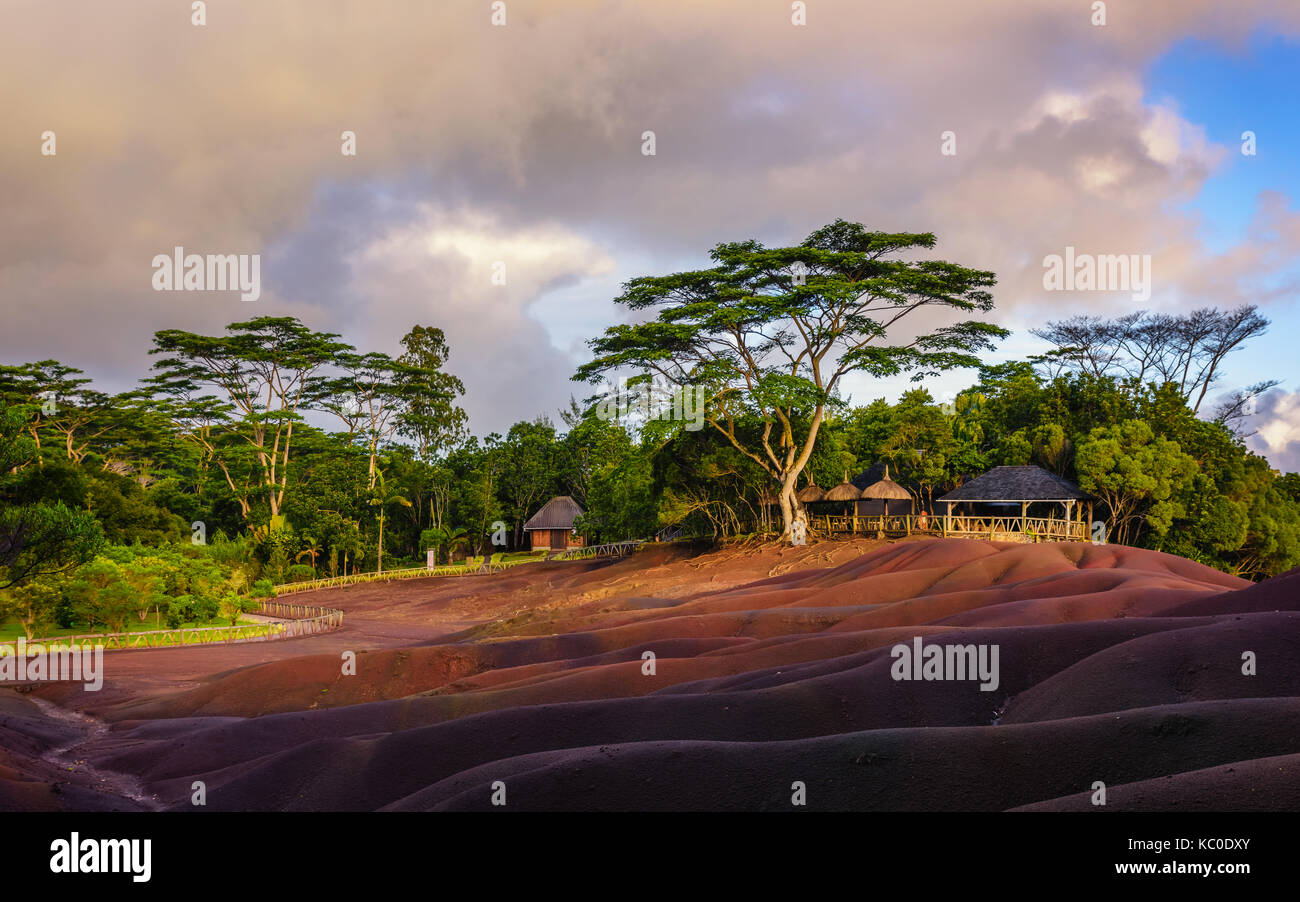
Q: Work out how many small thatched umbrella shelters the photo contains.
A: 3